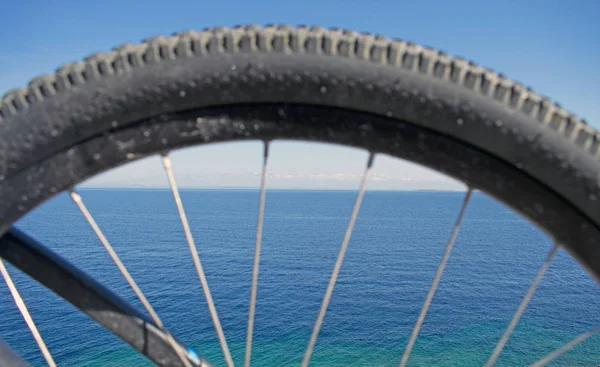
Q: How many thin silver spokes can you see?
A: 8